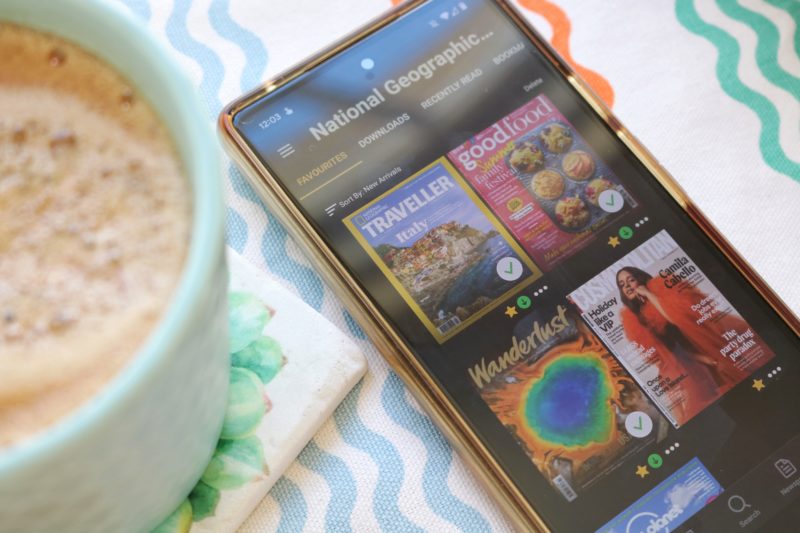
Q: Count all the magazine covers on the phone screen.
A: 5